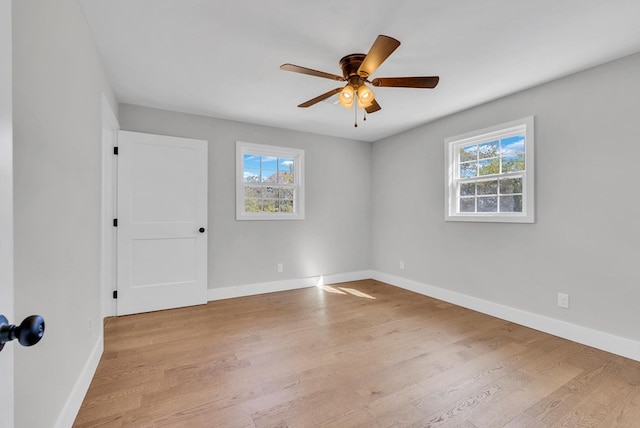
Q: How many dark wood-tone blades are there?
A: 5